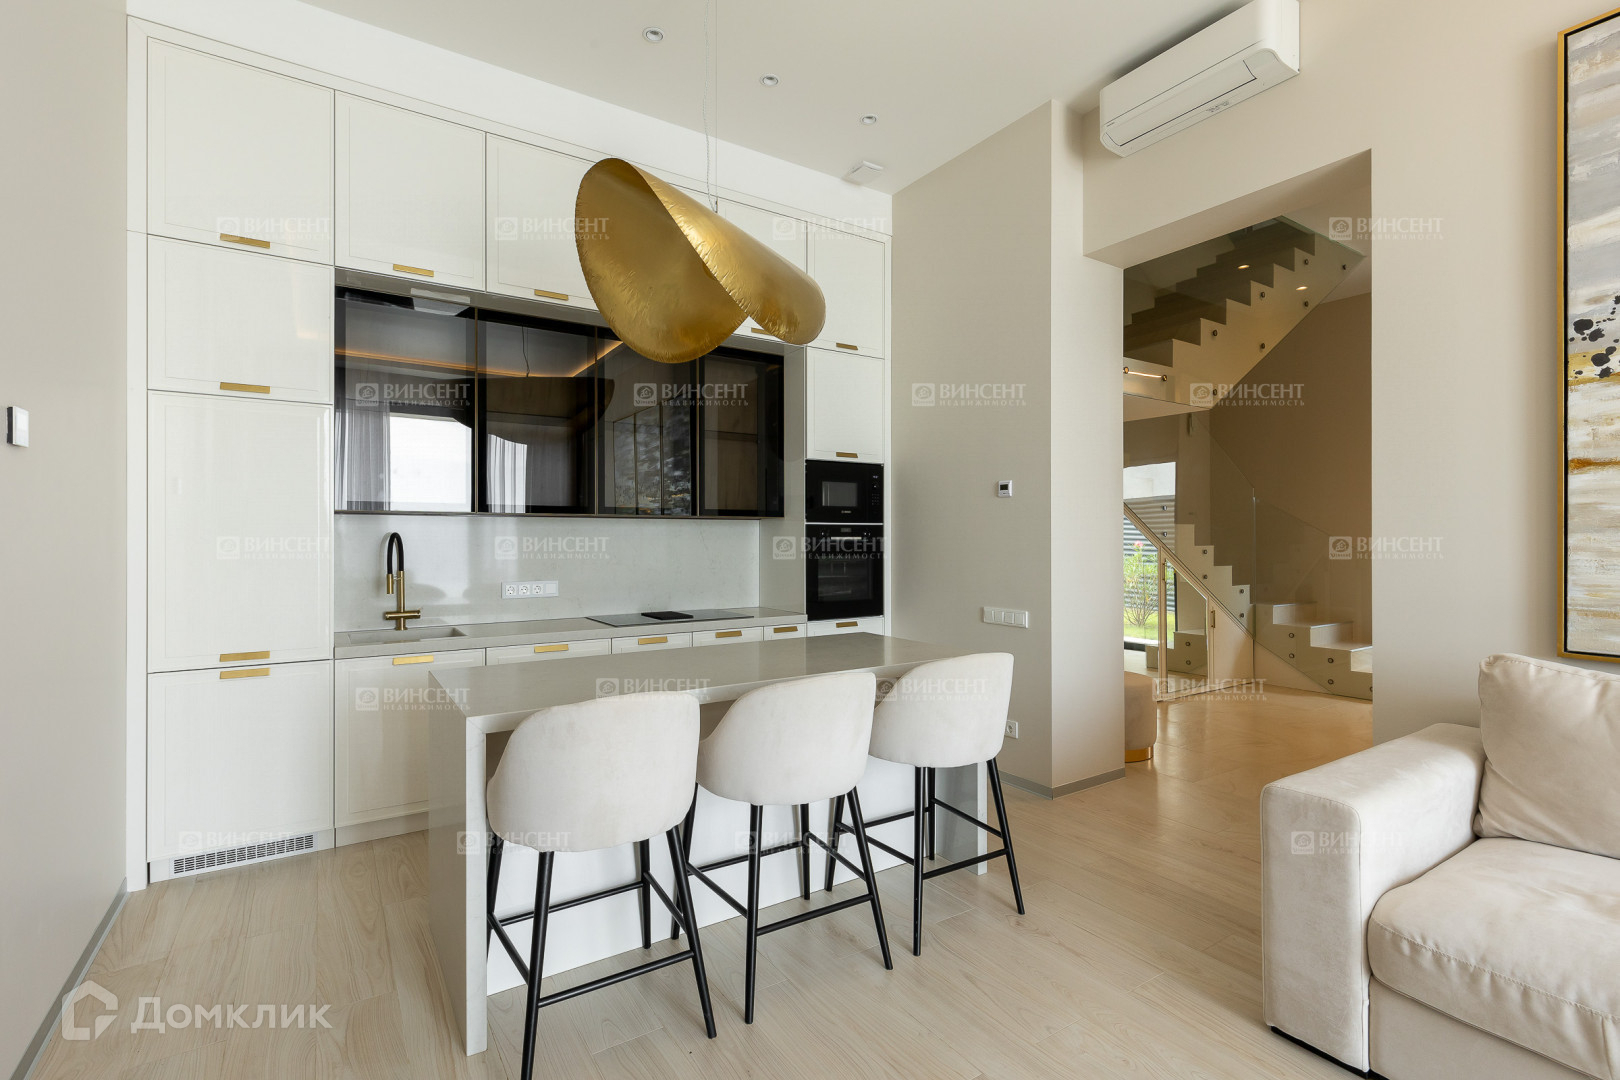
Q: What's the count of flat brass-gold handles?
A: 15